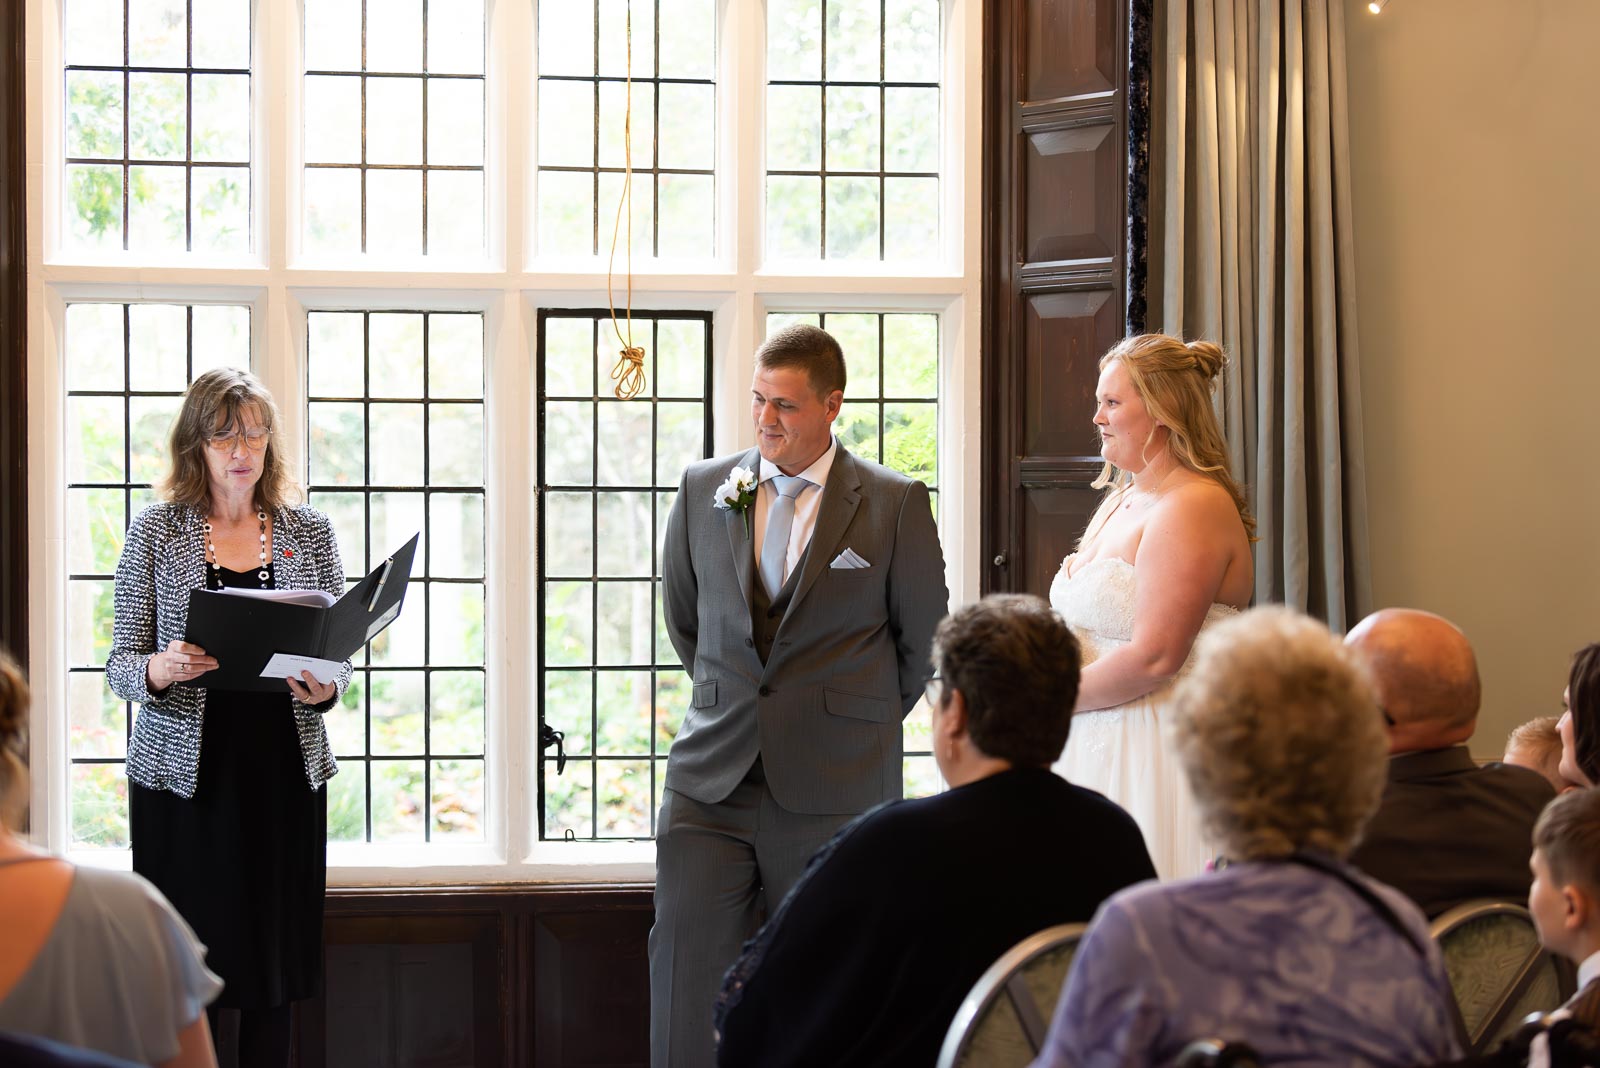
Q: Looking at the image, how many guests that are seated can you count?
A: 7